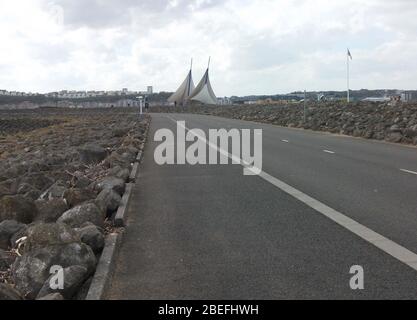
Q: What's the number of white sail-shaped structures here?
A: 2